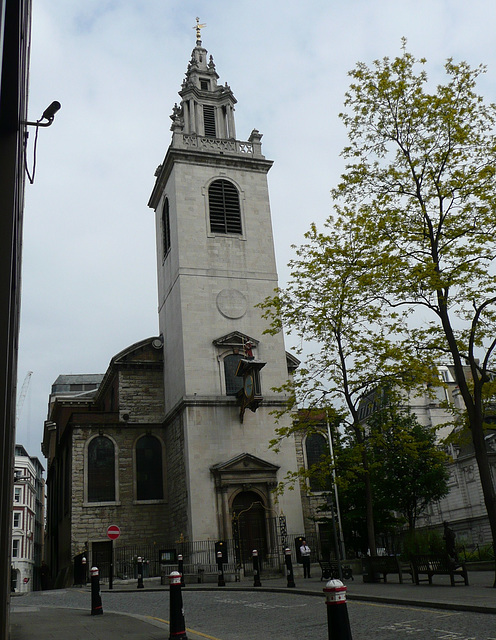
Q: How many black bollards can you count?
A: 9